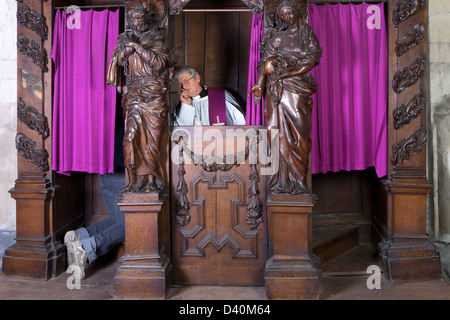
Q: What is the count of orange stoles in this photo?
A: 0